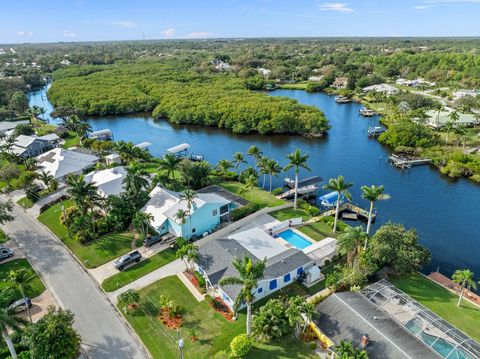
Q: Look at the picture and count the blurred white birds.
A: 0